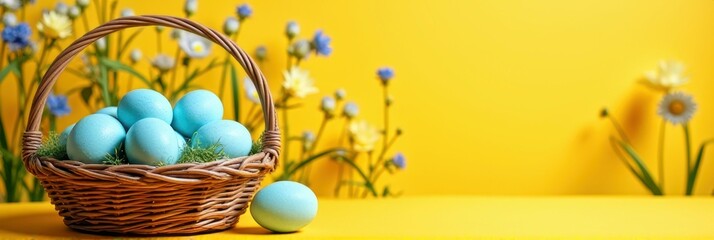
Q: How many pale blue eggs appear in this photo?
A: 9